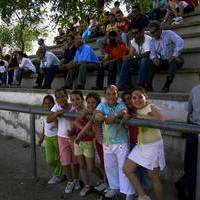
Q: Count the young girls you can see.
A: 7